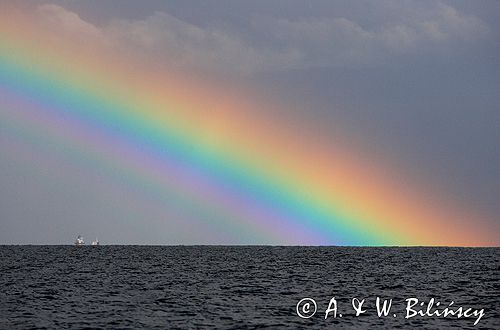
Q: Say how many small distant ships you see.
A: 2